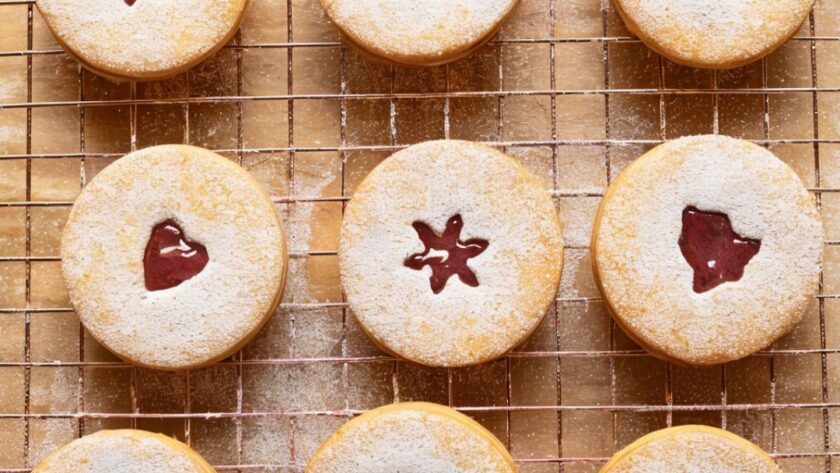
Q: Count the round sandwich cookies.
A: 9